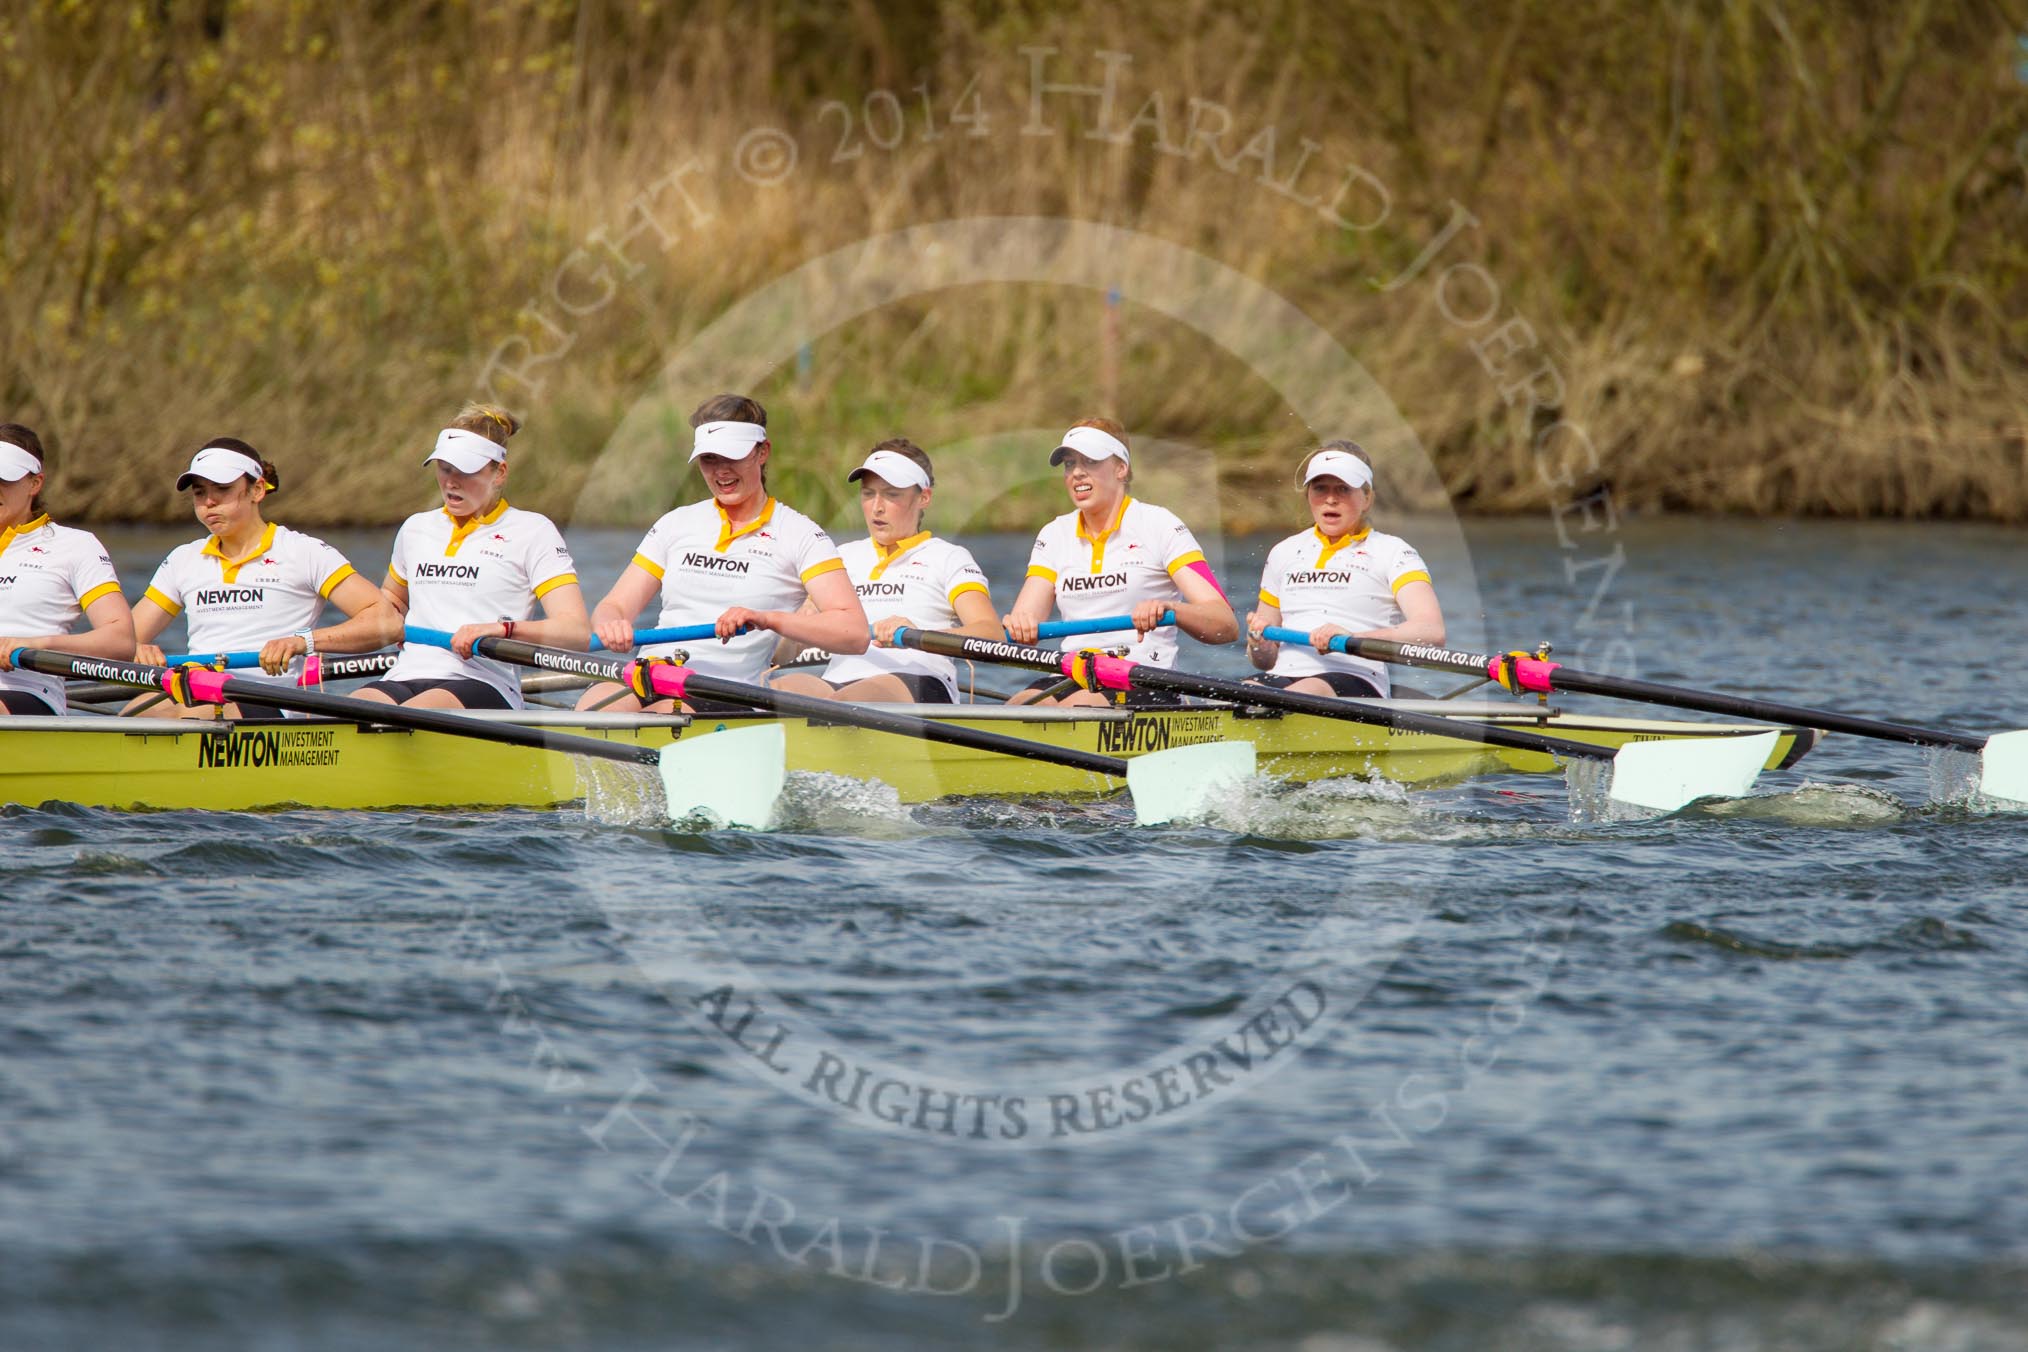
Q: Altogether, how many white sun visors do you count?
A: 7